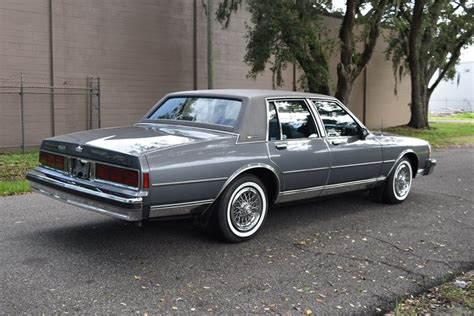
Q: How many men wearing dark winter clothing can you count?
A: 0